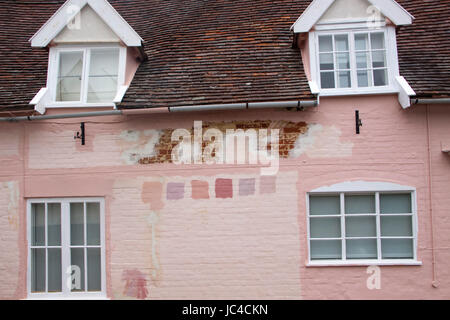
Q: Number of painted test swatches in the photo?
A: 6